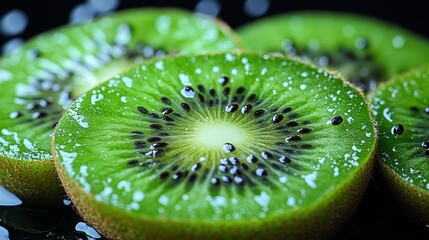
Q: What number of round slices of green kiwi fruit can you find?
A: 4